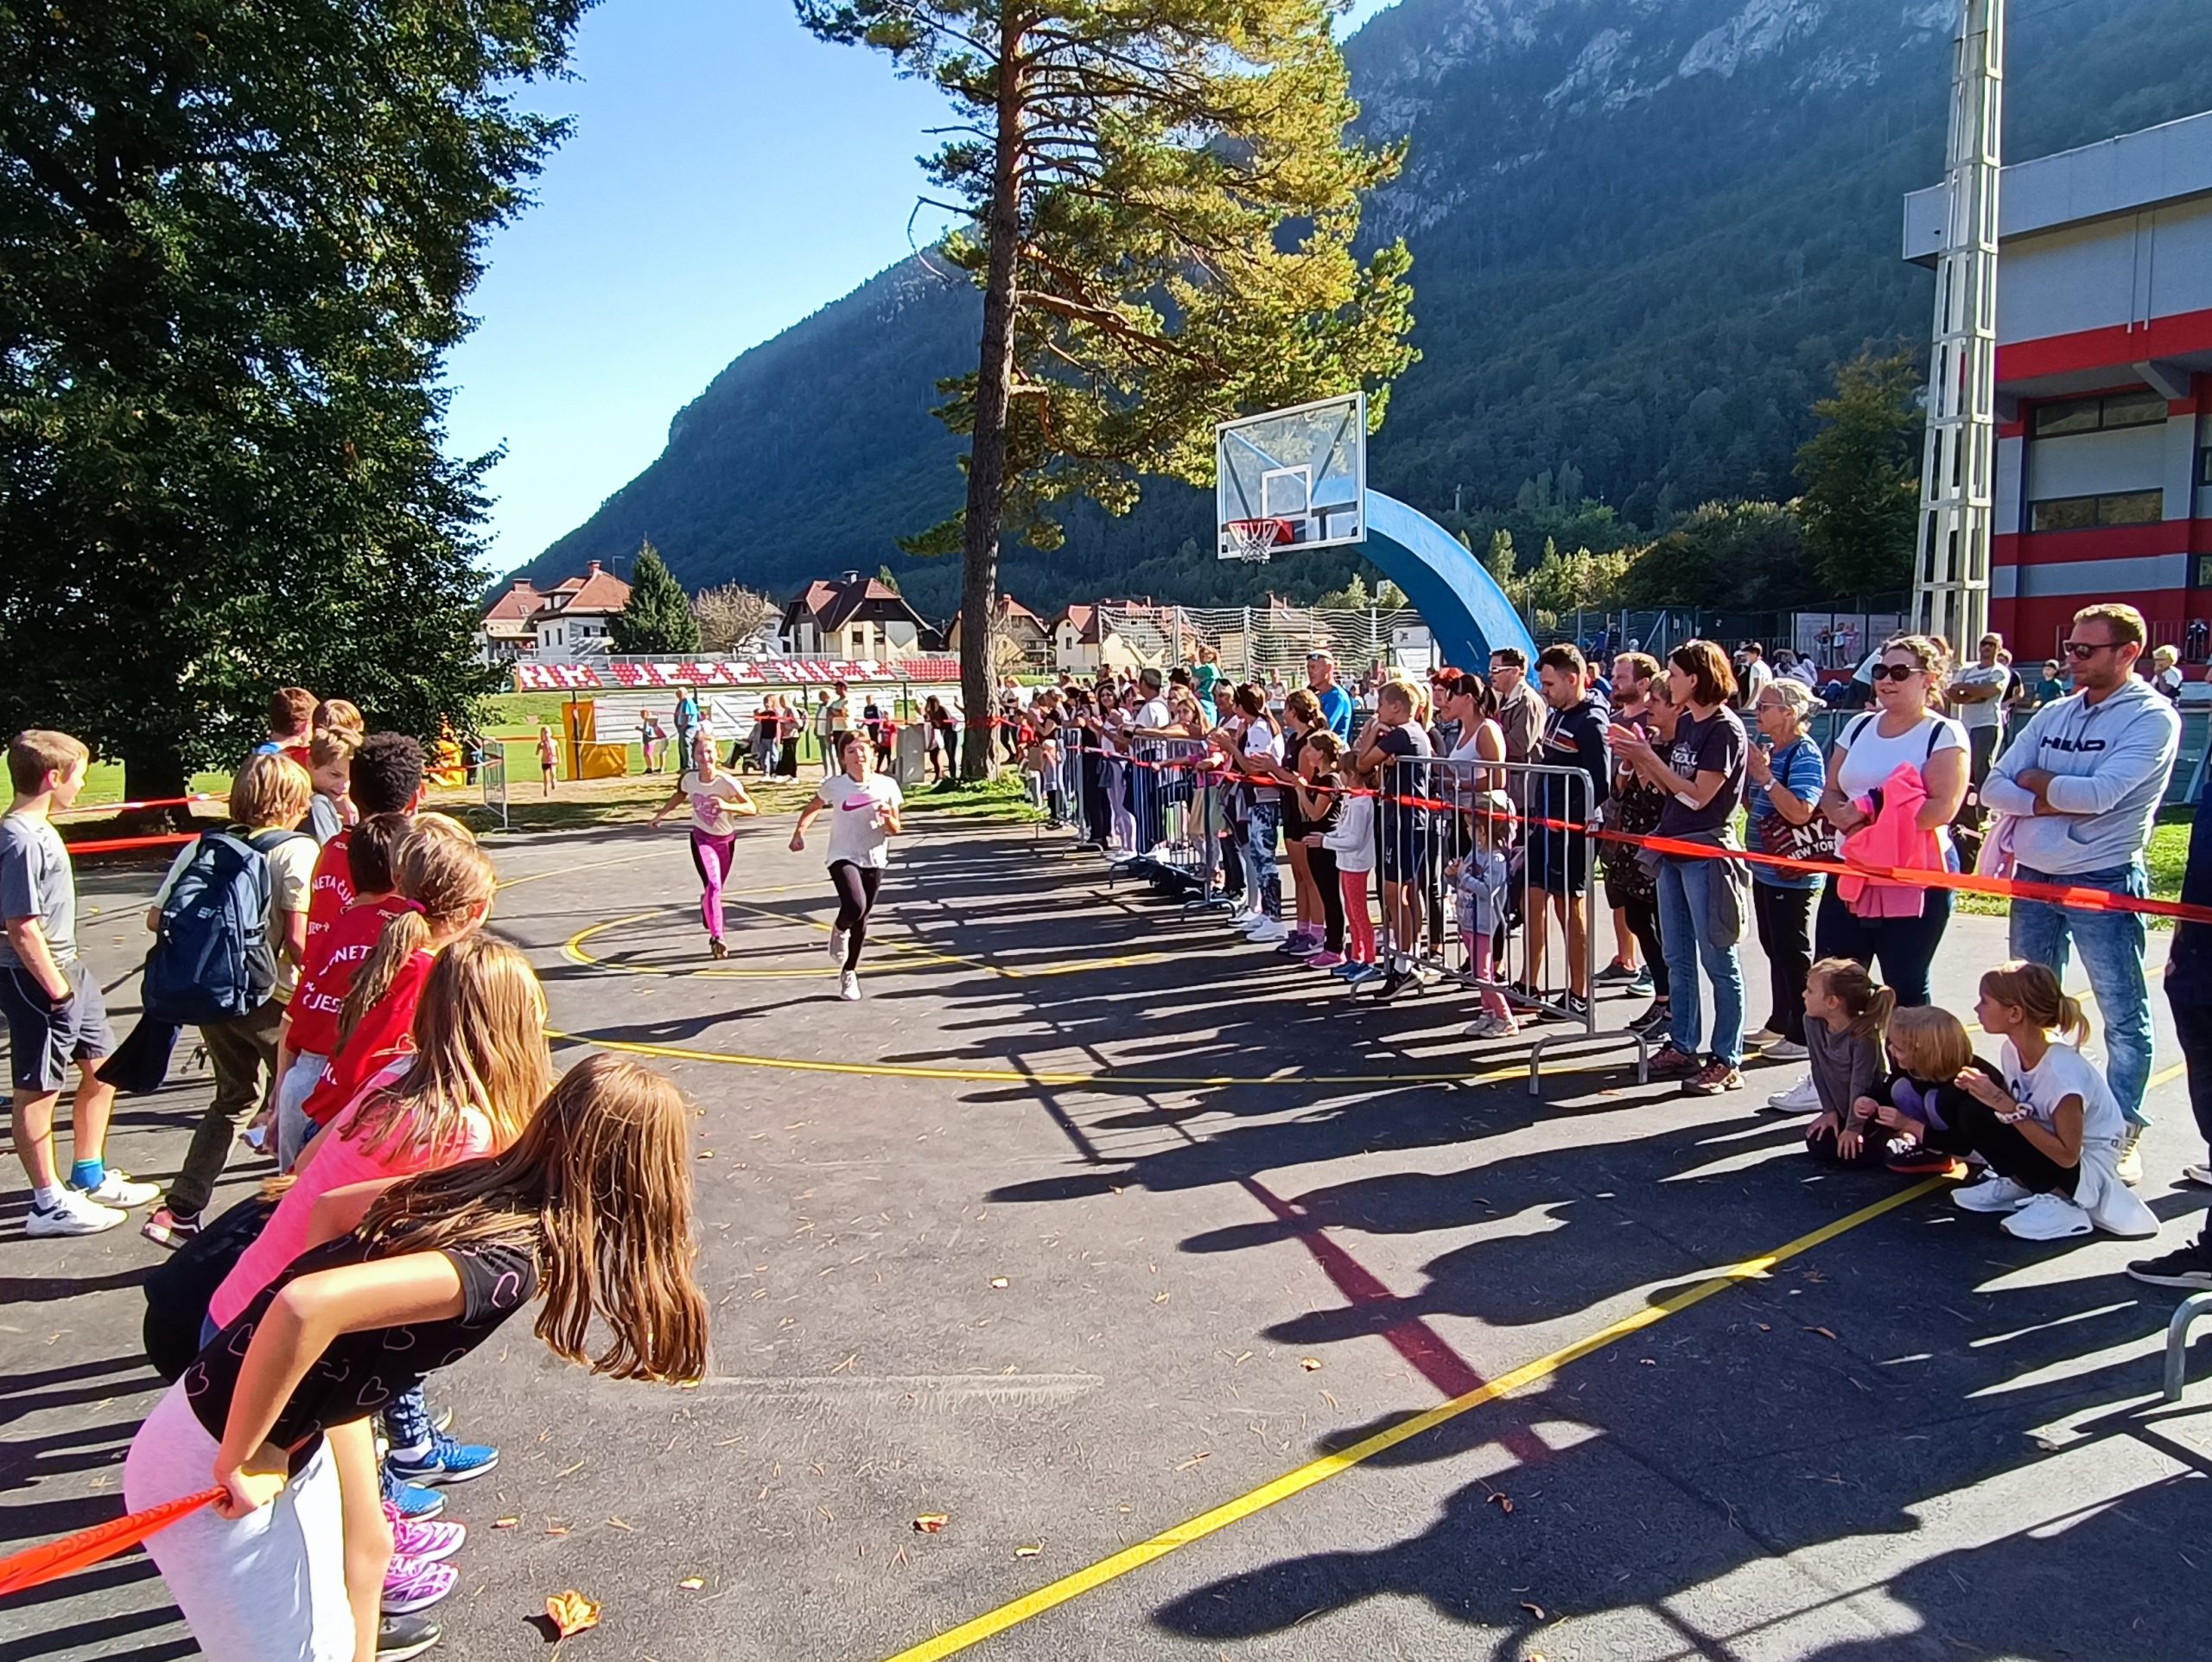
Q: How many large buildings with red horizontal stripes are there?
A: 1